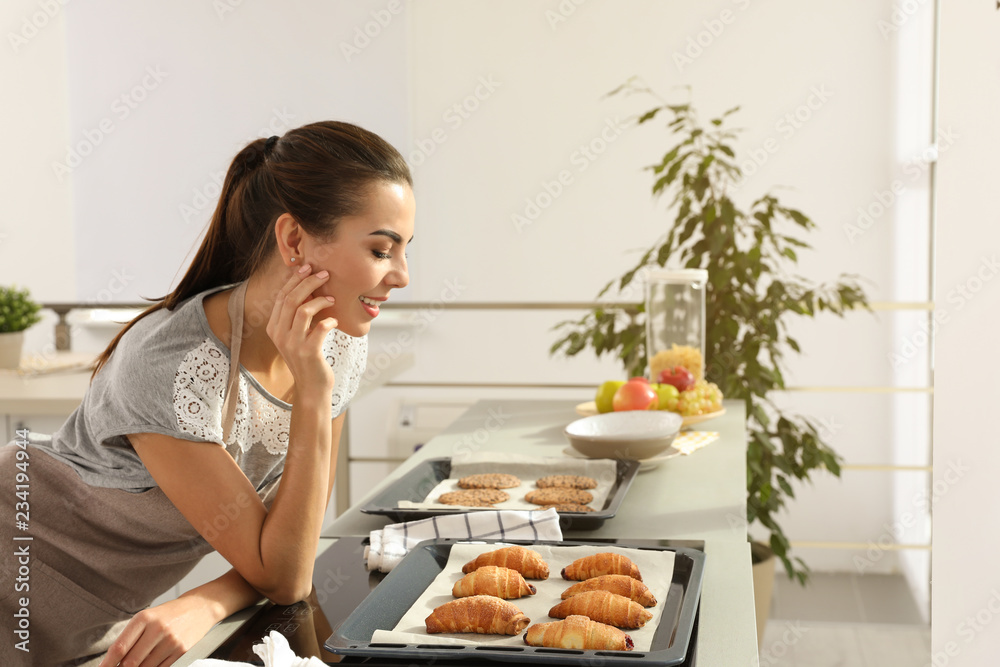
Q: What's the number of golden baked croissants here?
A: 7